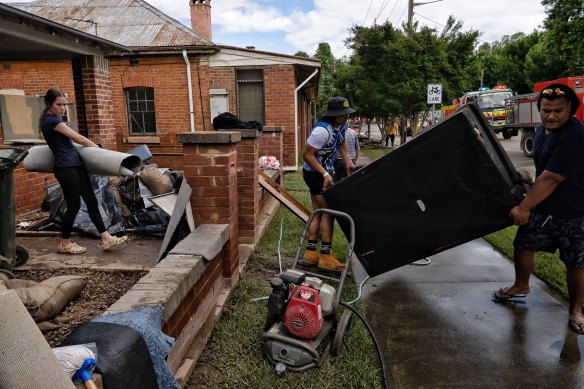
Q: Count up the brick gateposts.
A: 3